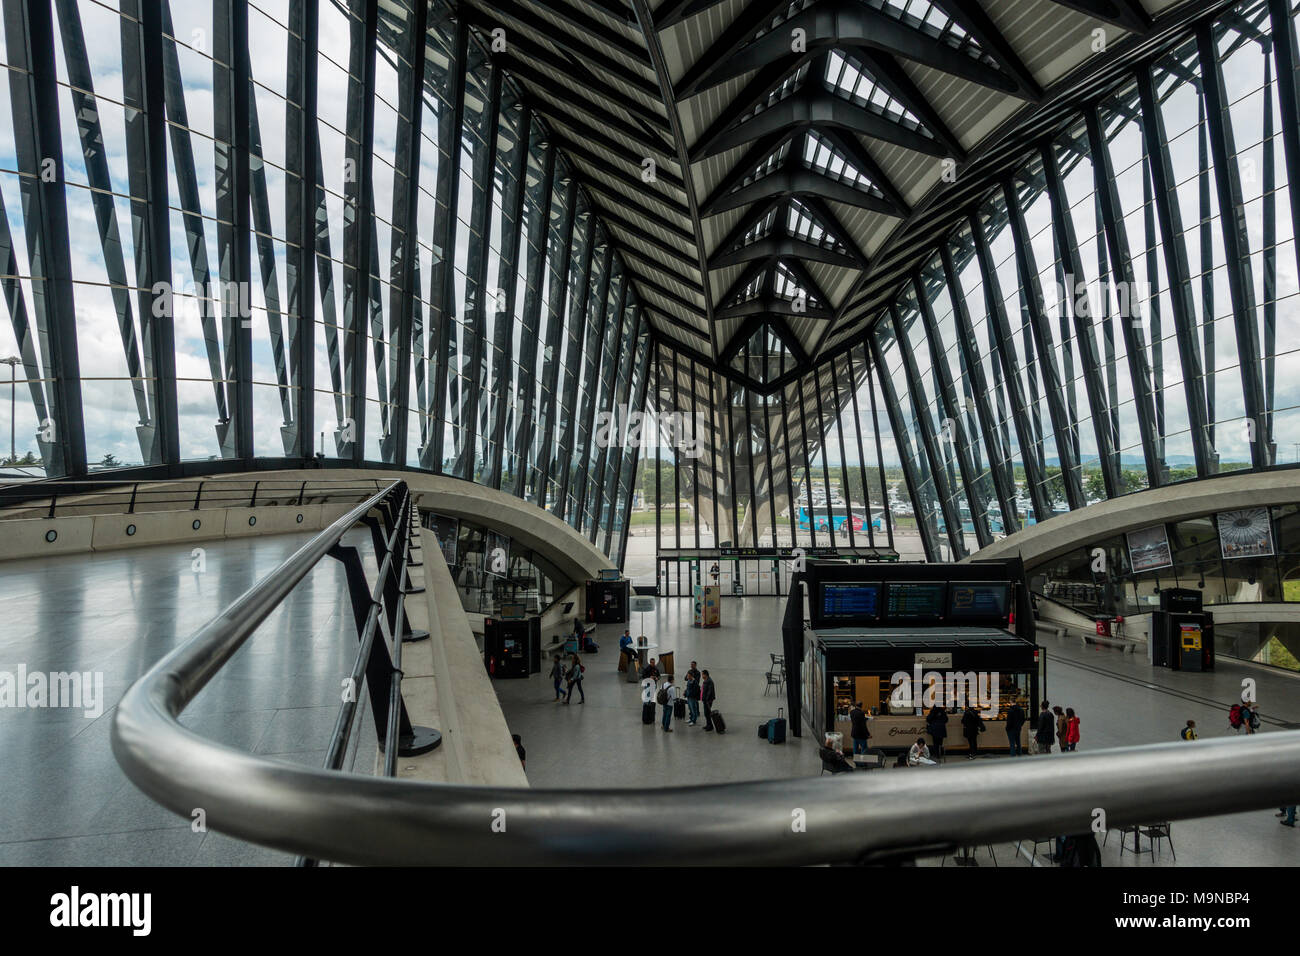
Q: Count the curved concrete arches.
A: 2